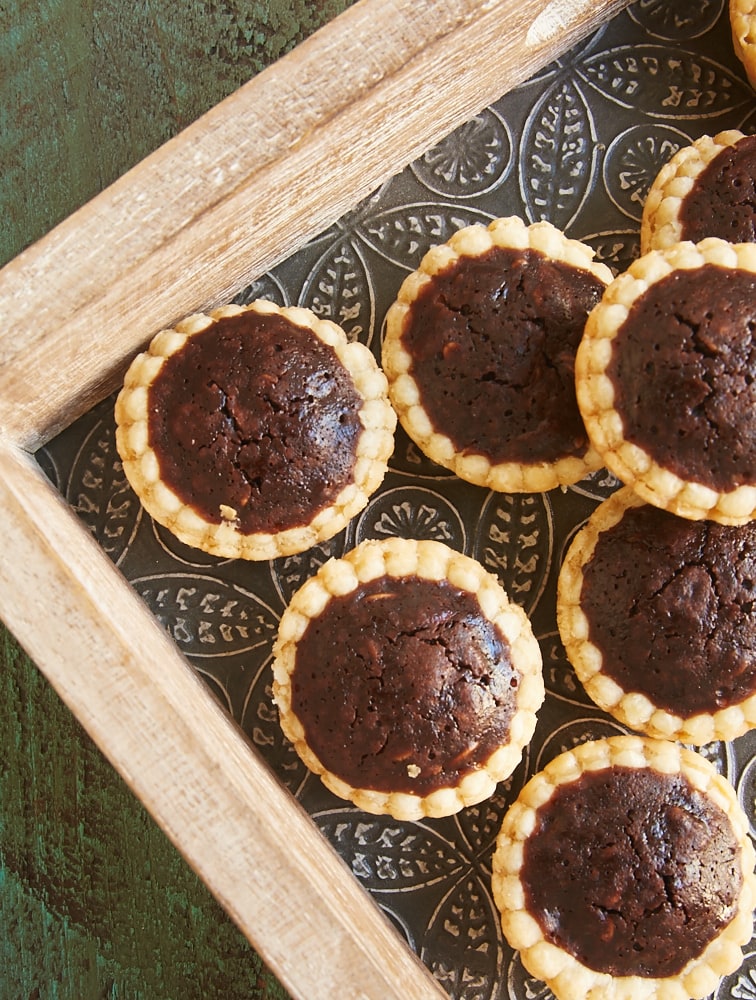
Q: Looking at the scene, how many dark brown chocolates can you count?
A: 7